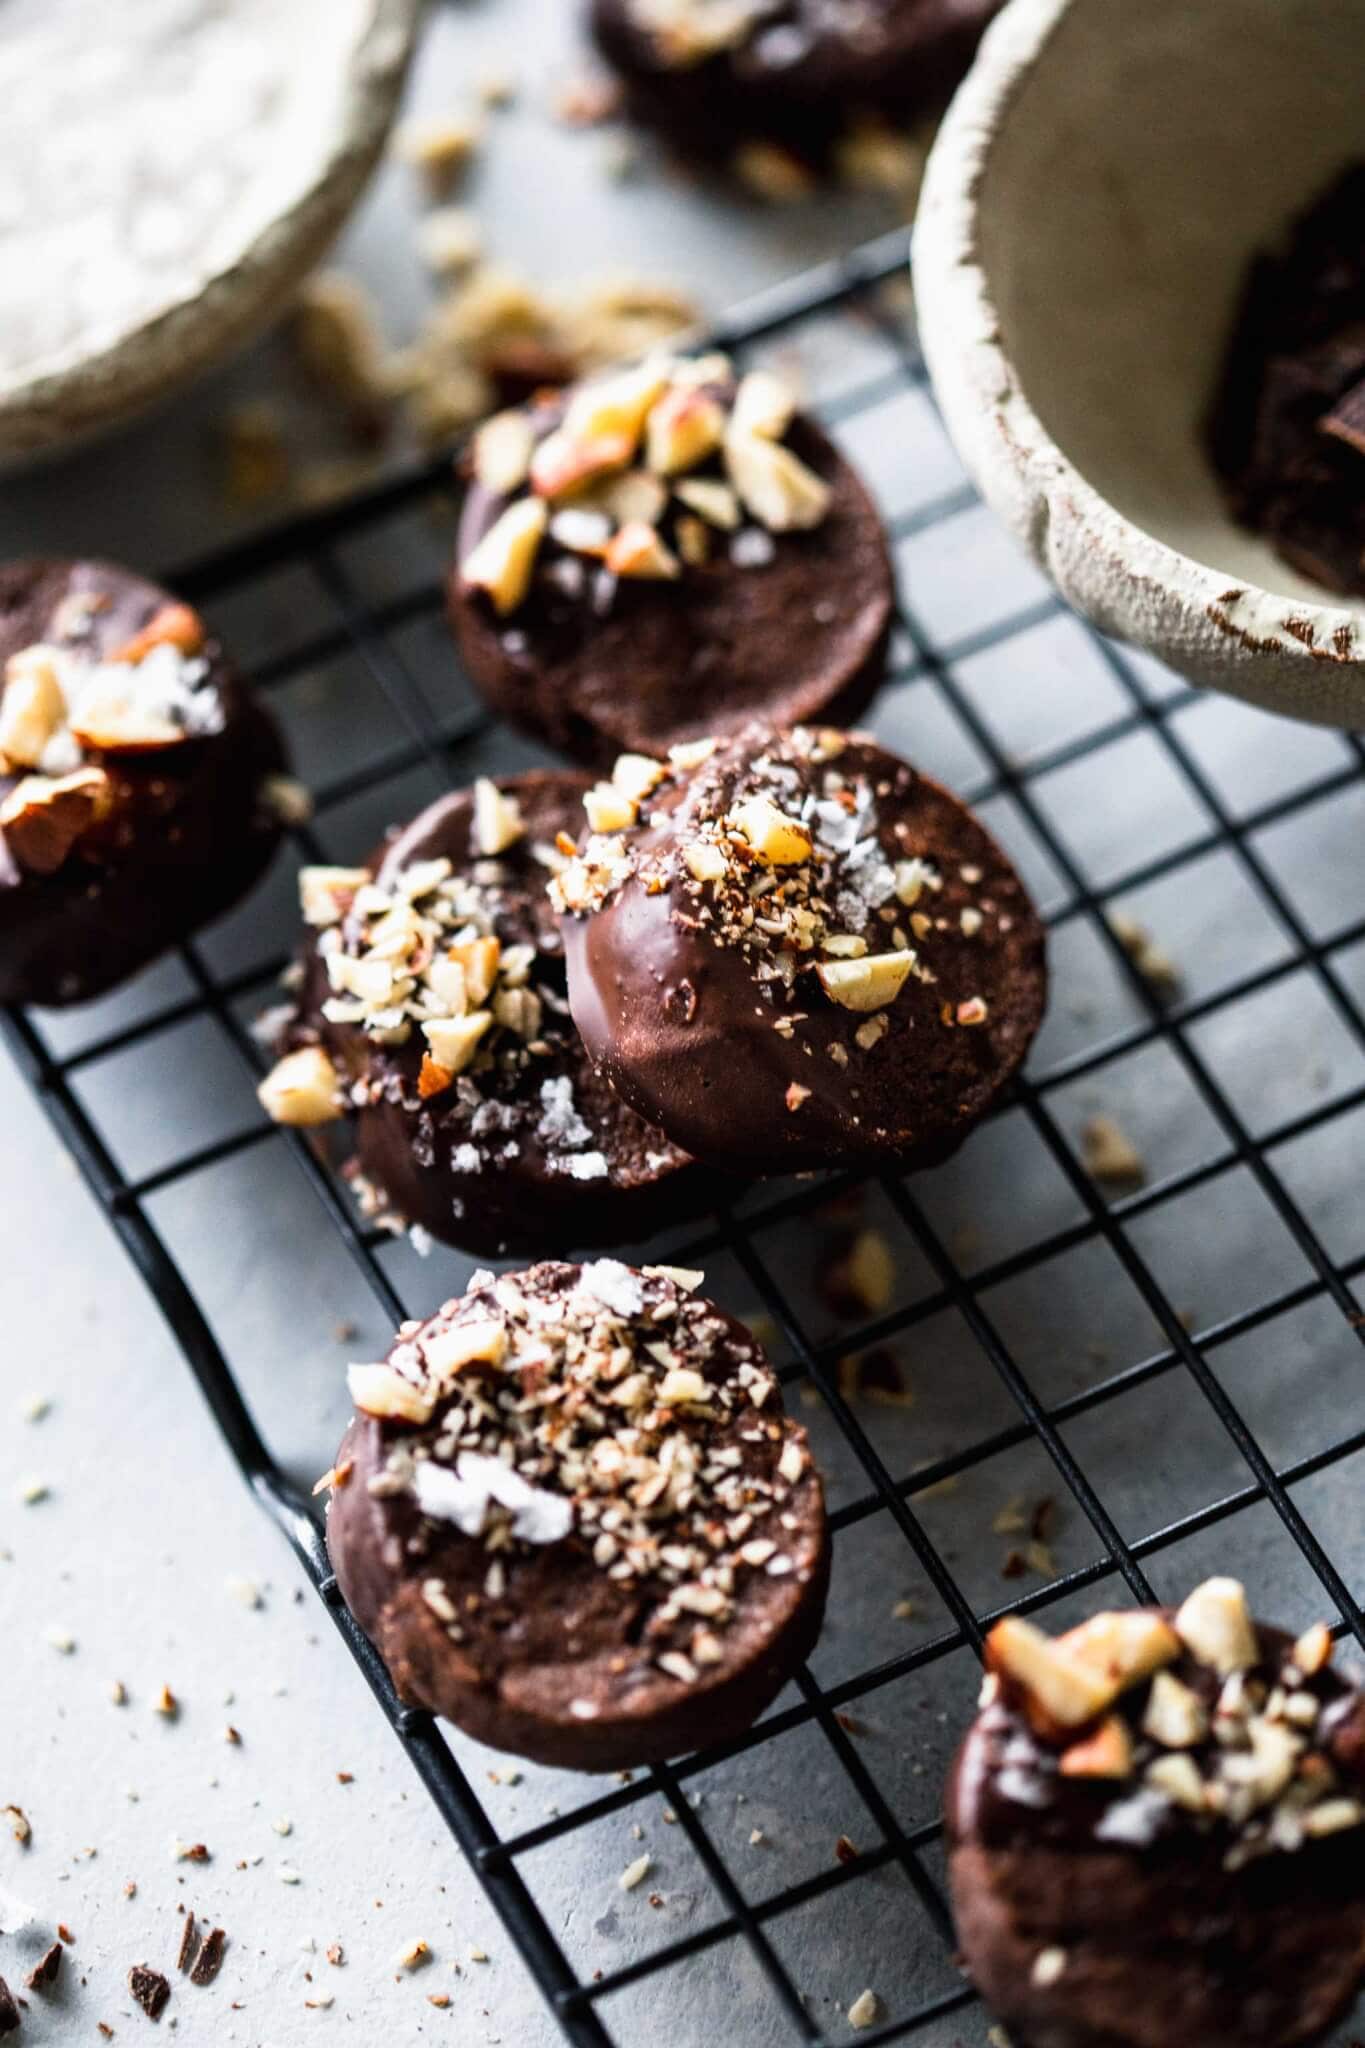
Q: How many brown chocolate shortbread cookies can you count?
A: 7